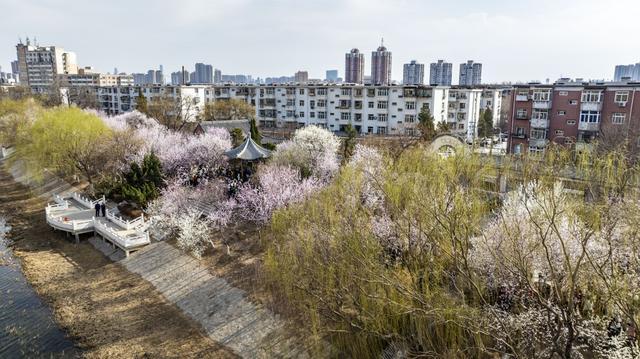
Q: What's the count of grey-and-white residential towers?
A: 3